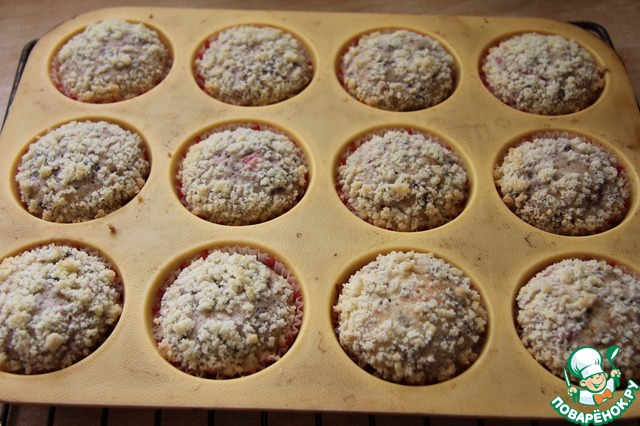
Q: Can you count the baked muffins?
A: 12